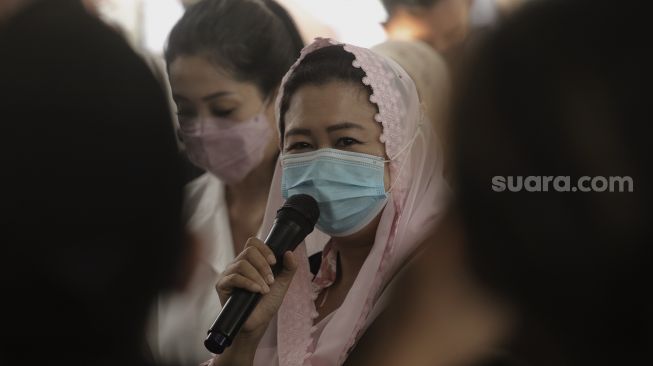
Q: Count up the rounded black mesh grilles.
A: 1